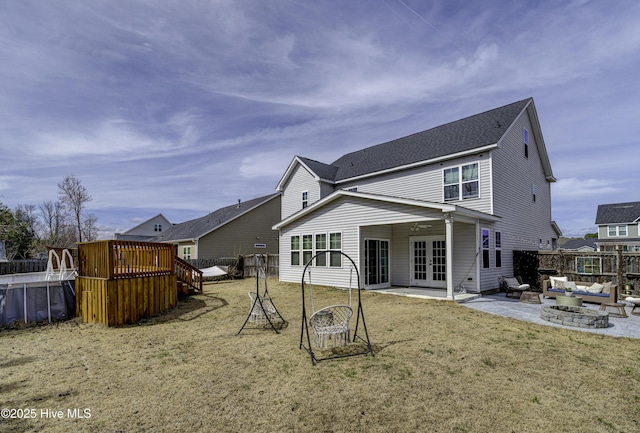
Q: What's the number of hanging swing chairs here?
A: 2